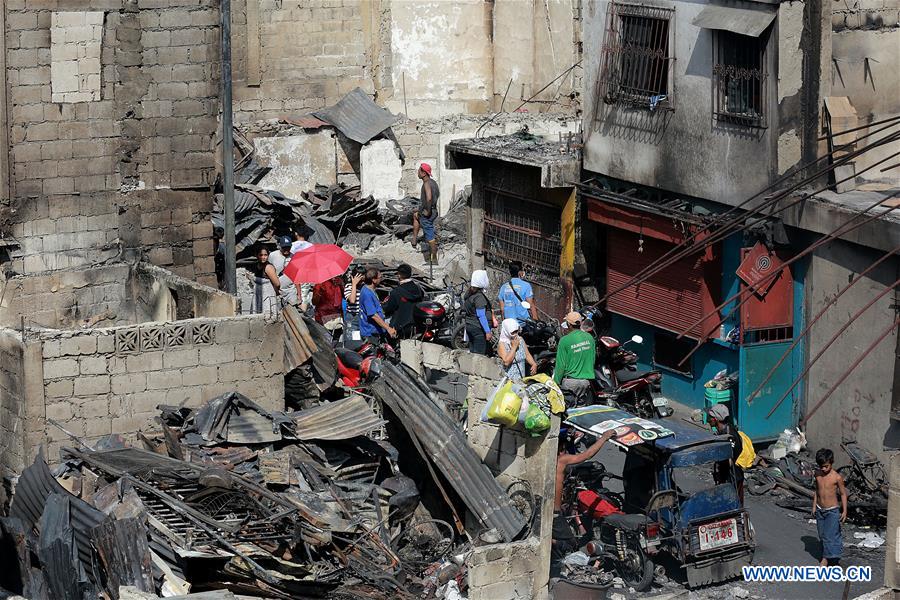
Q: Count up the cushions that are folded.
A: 0